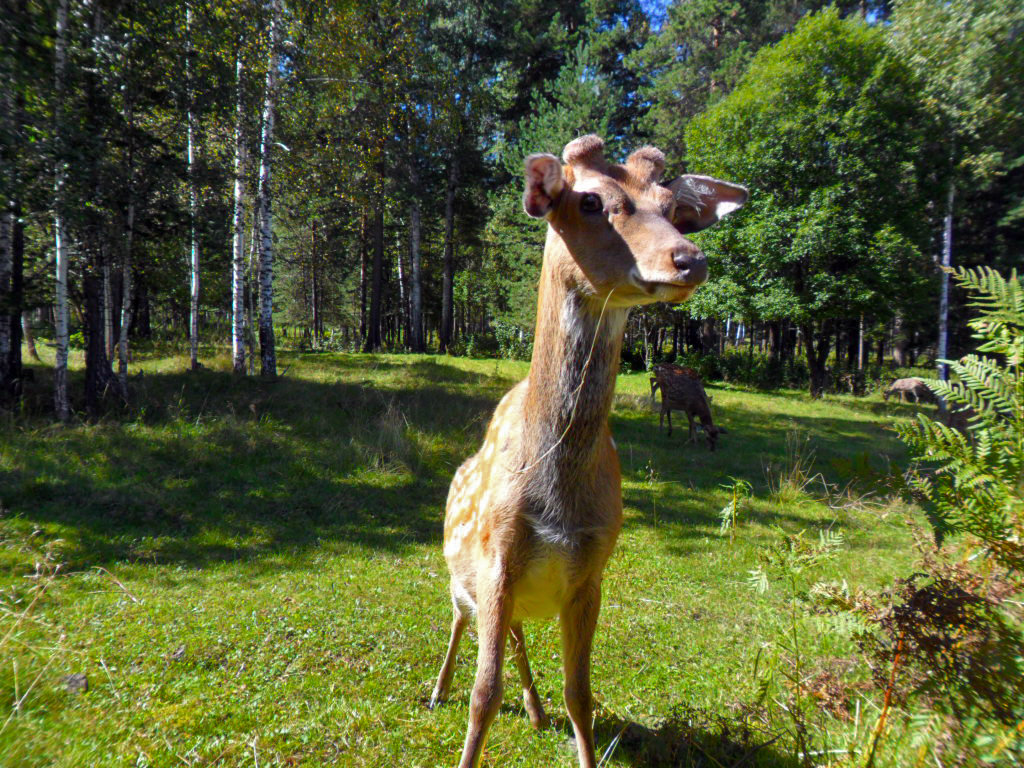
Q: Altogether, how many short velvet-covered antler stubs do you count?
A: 2